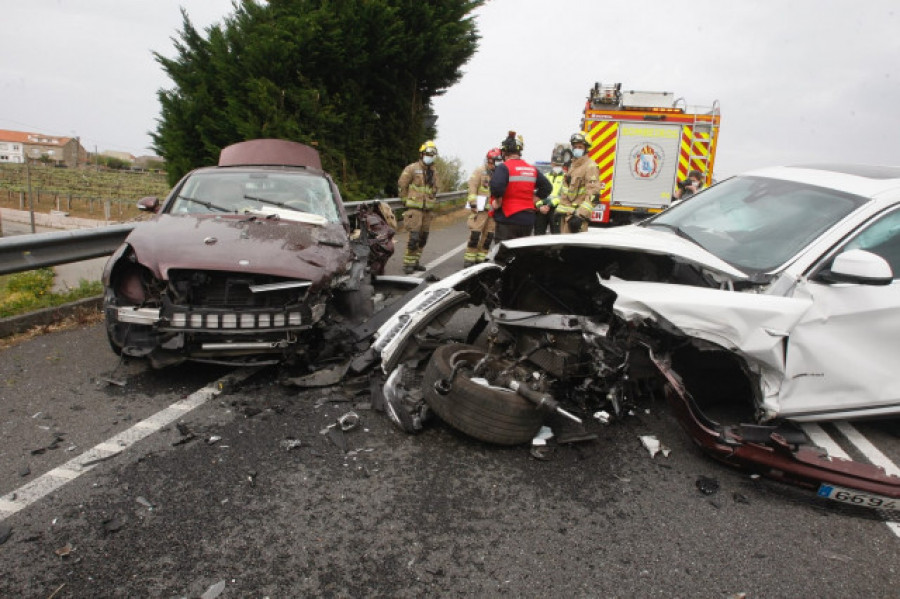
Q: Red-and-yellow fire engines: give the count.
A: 1